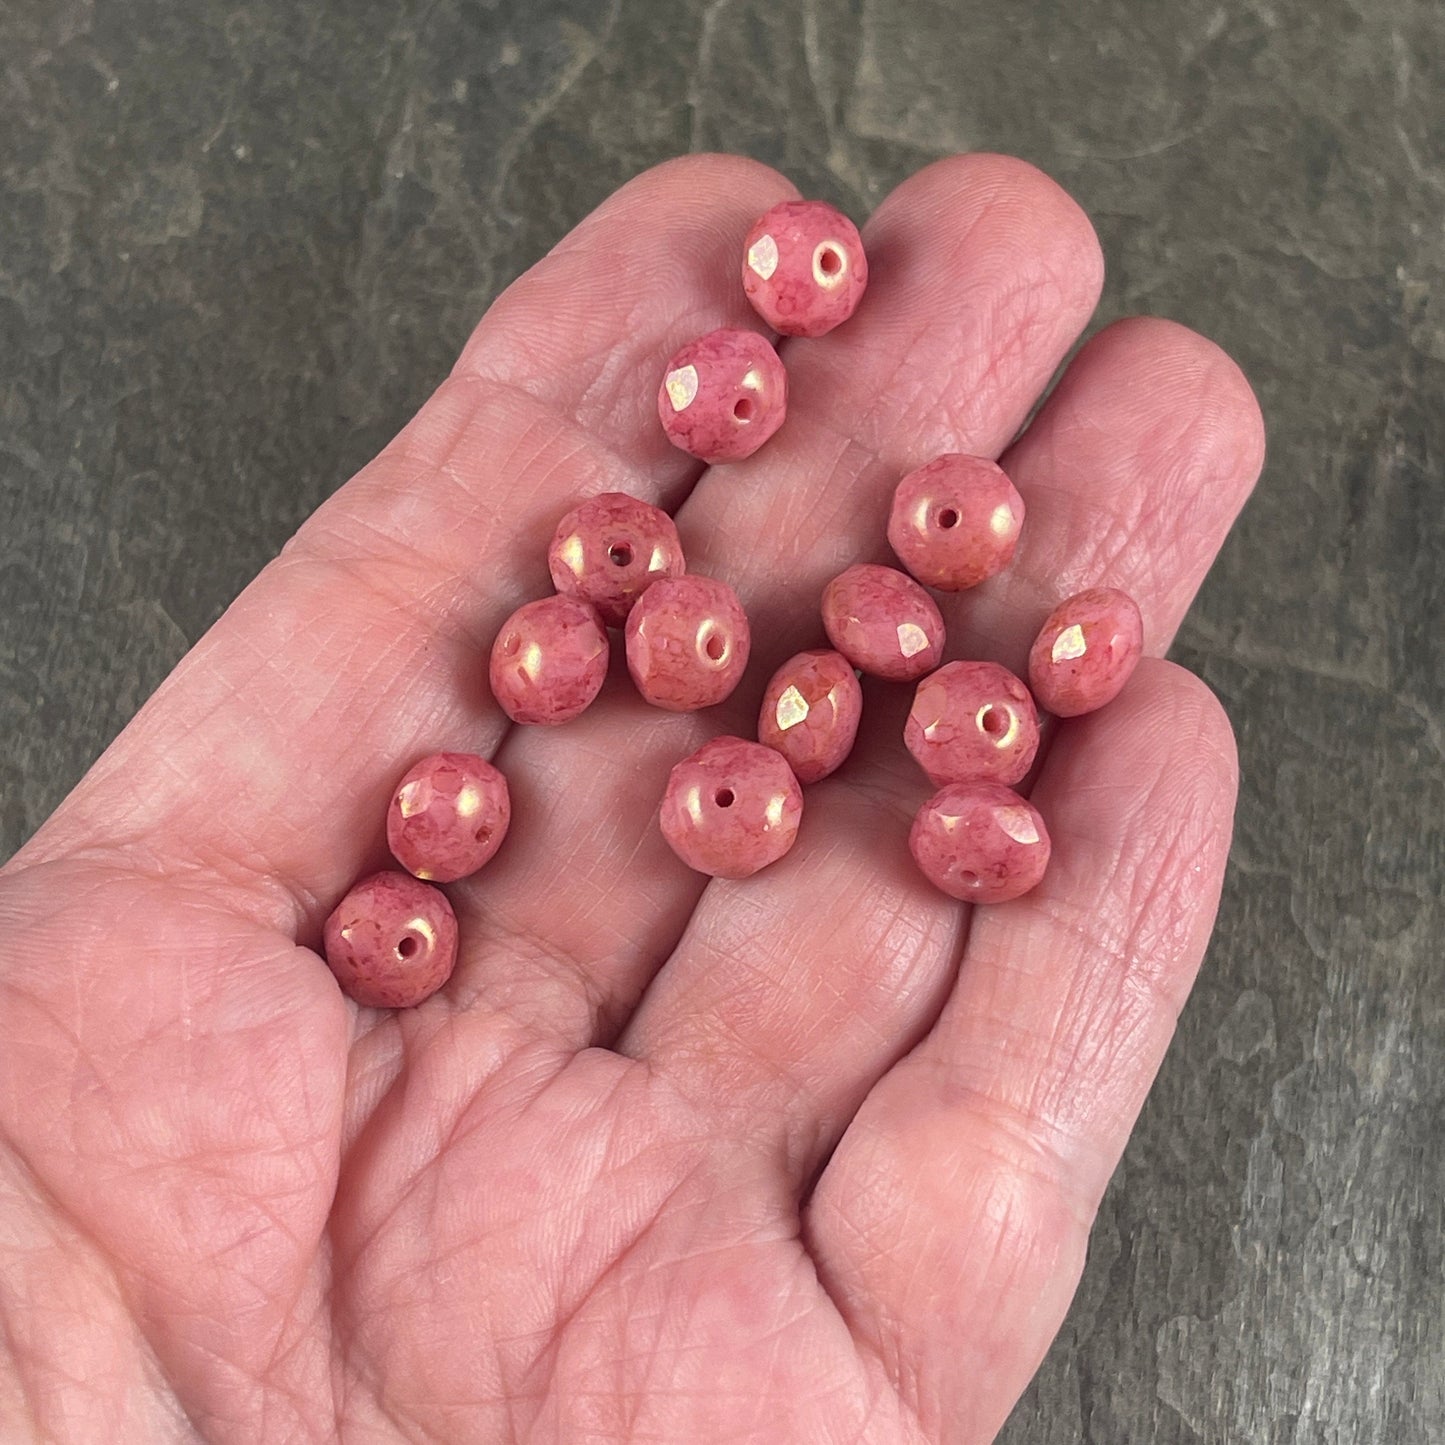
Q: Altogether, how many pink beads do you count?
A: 14